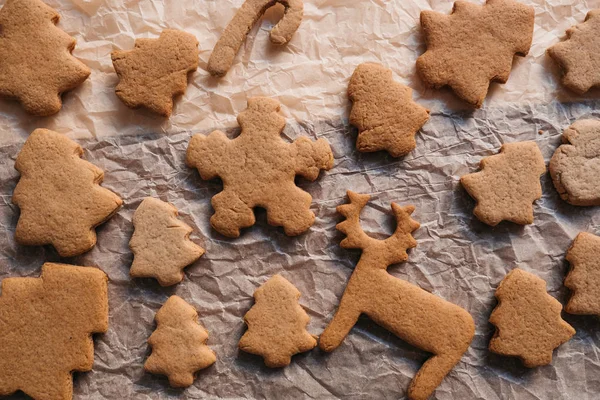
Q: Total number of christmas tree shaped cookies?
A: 13